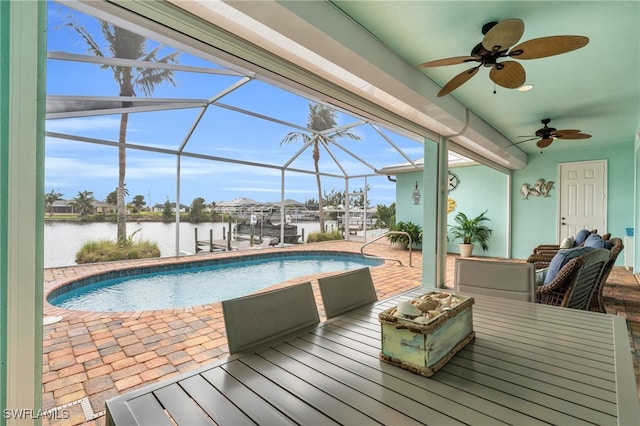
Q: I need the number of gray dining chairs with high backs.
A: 3